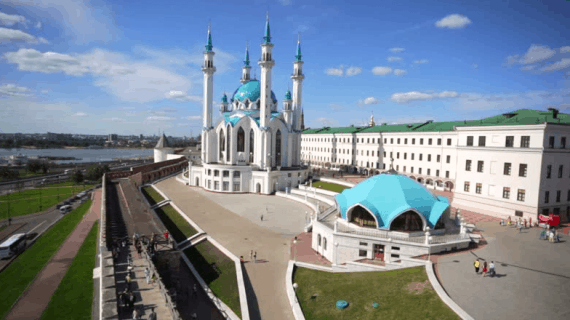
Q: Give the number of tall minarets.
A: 4